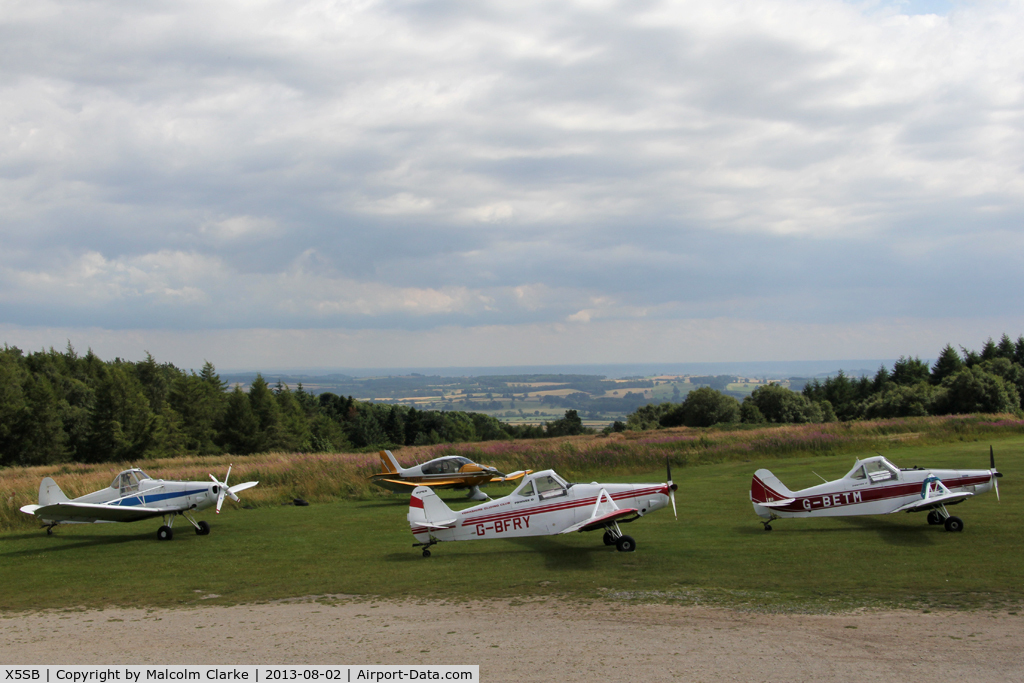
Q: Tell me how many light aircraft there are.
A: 4